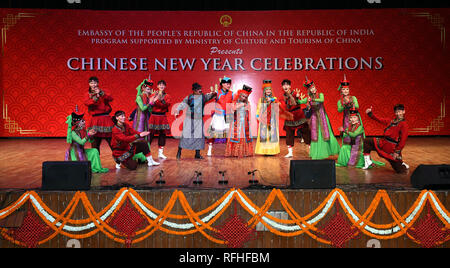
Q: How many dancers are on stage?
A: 14